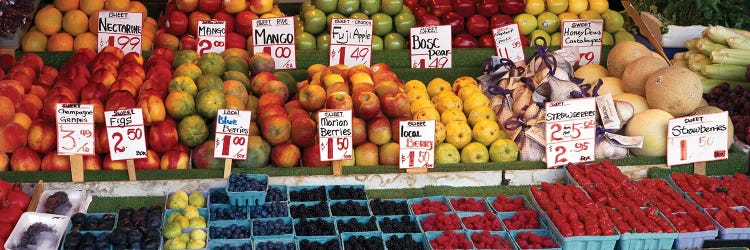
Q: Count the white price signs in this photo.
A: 14